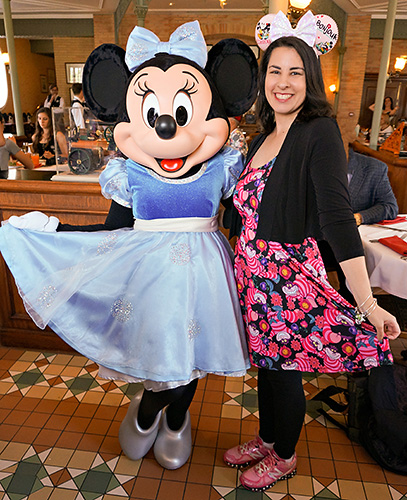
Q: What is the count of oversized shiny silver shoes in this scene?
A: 2